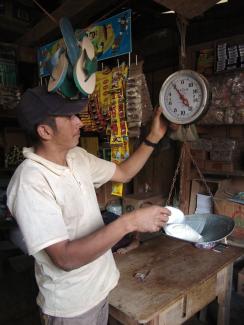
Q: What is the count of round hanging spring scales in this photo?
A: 1